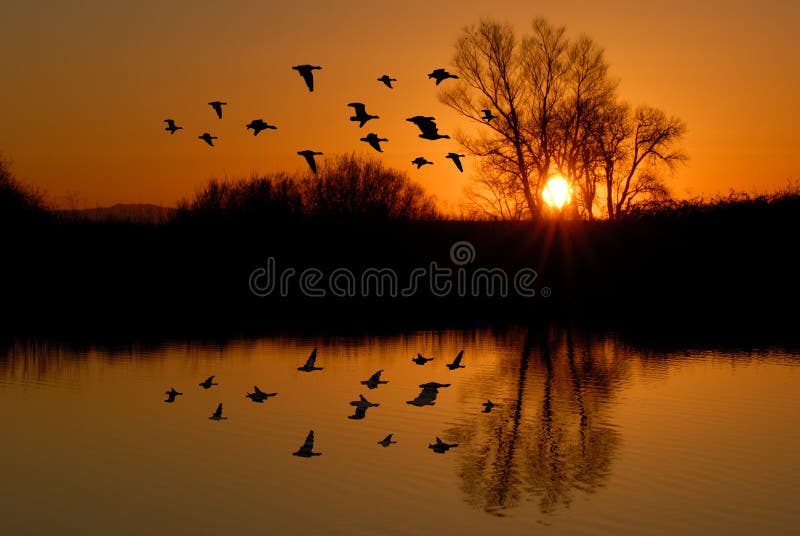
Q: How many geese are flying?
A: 14